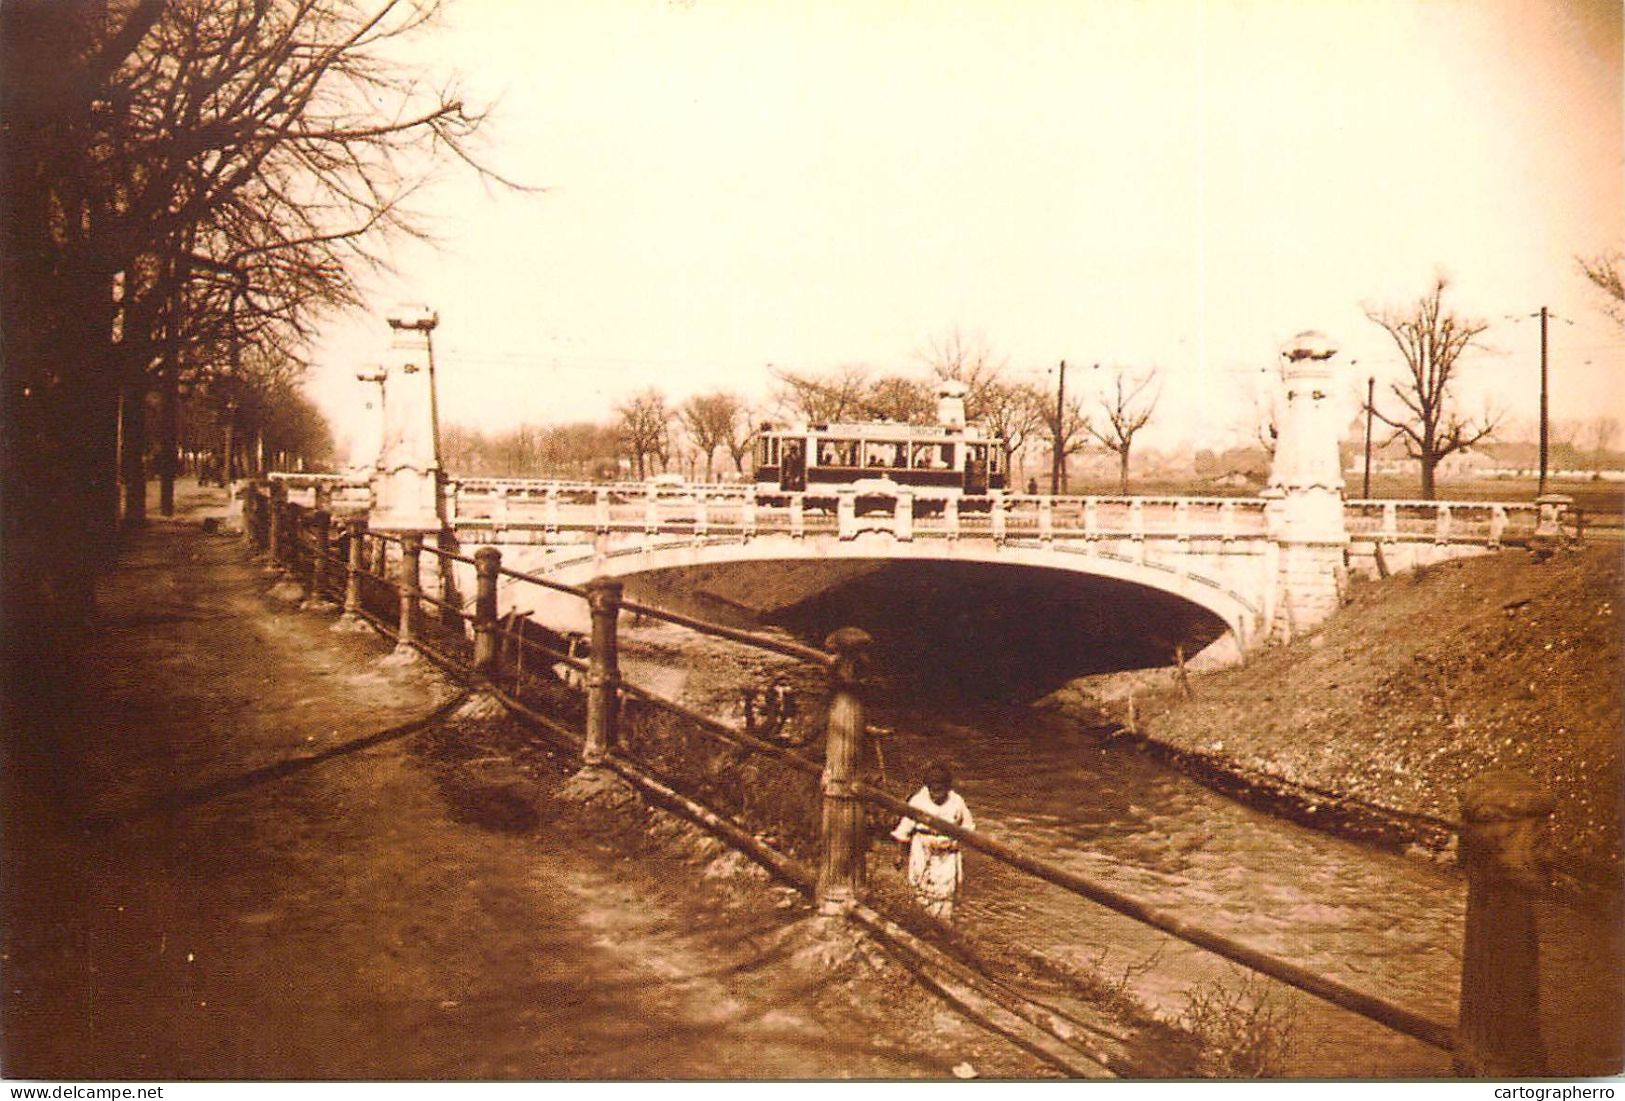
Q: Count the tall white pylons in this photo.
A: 4